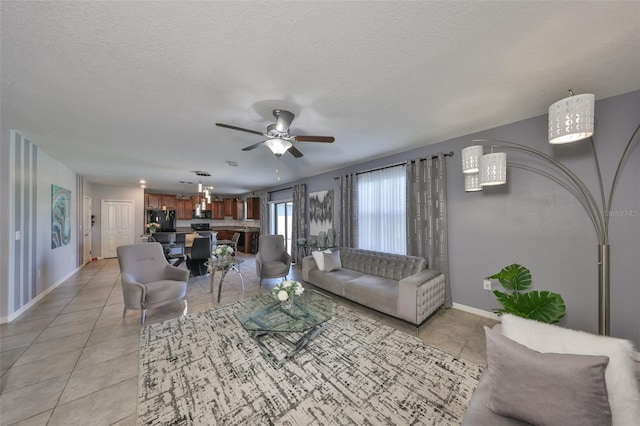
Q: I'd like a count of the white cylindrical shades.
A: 4